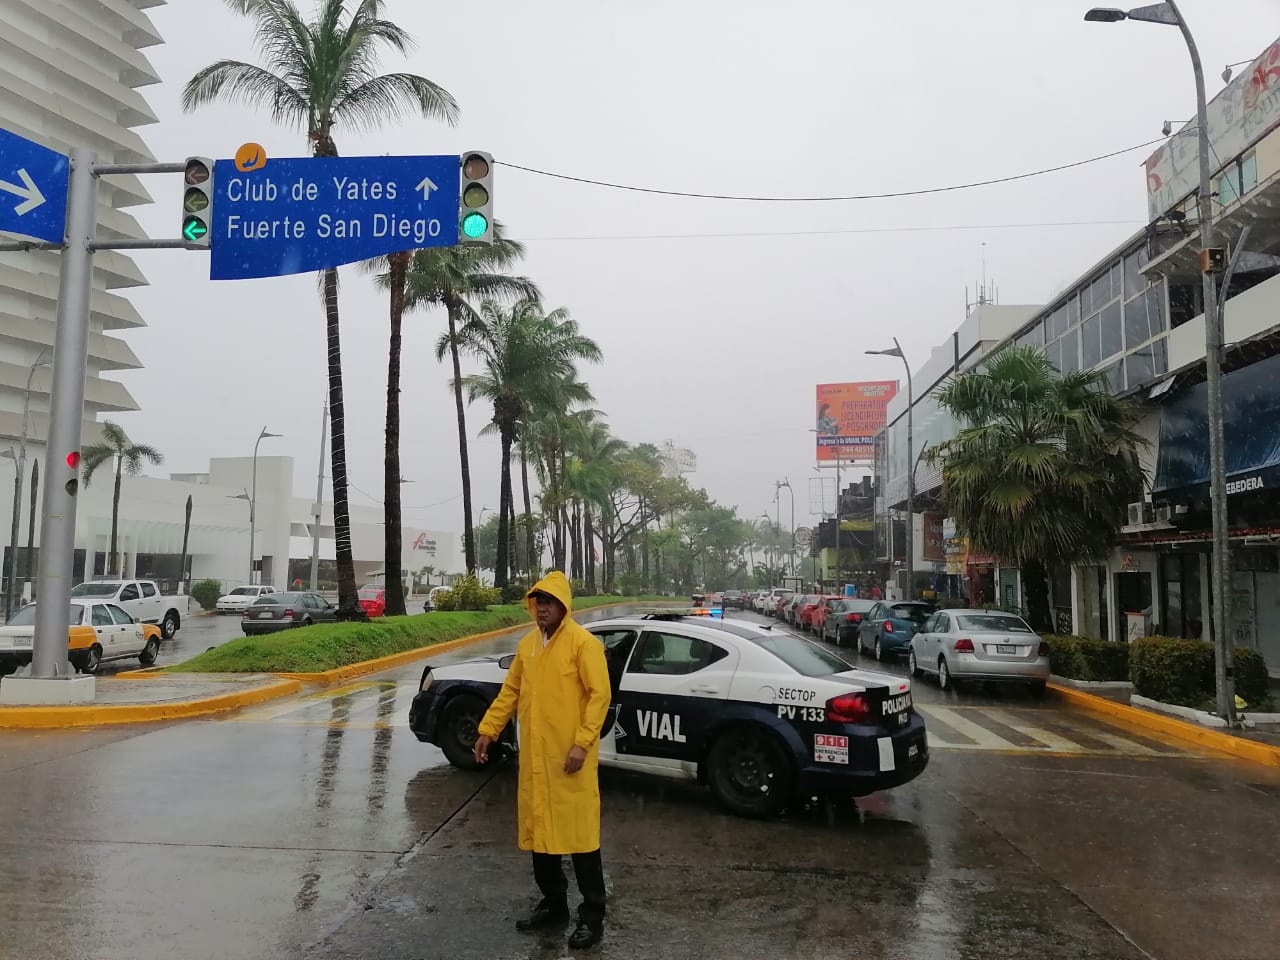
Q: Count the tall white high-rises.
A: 1